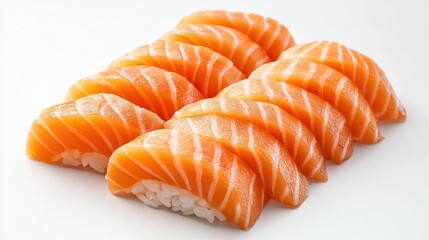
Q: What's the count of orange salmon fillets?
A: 11